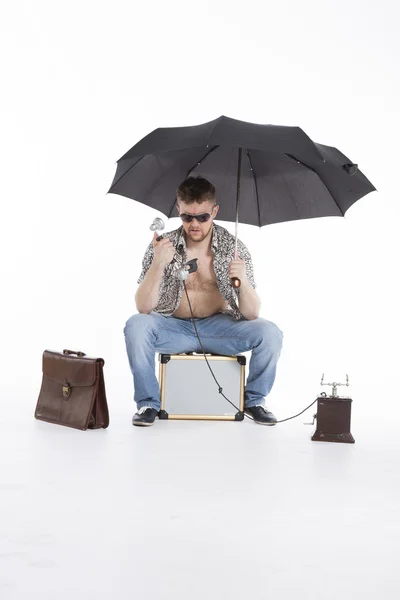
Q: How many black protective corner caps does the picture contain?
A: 4